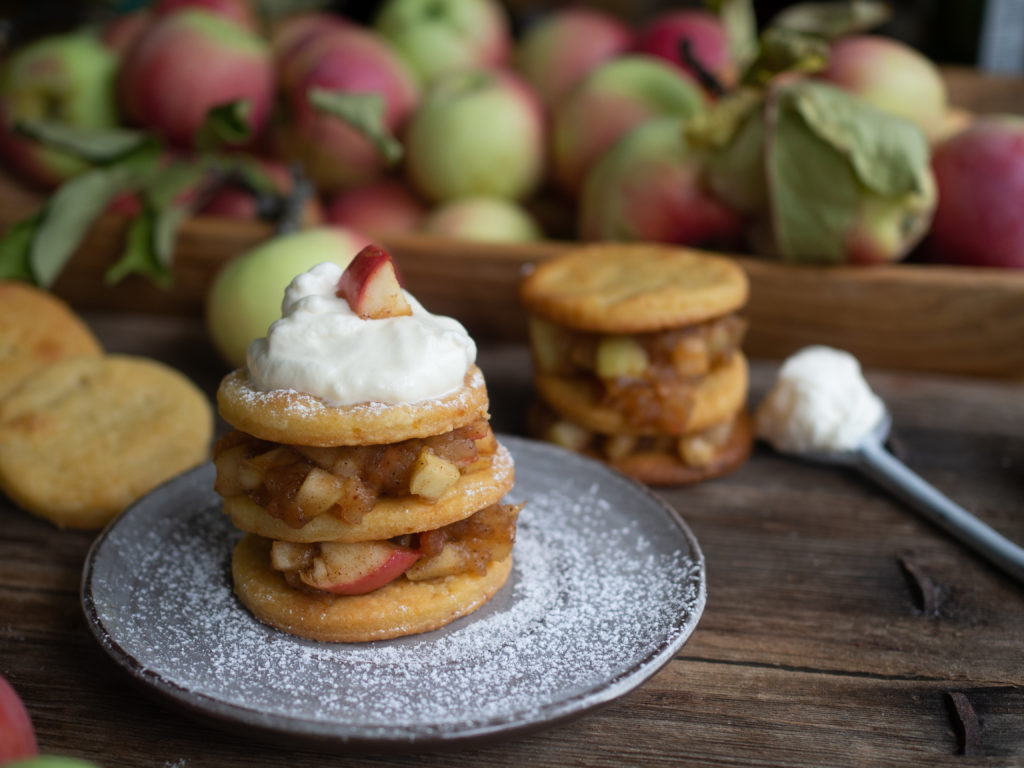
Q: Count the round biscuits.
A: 8